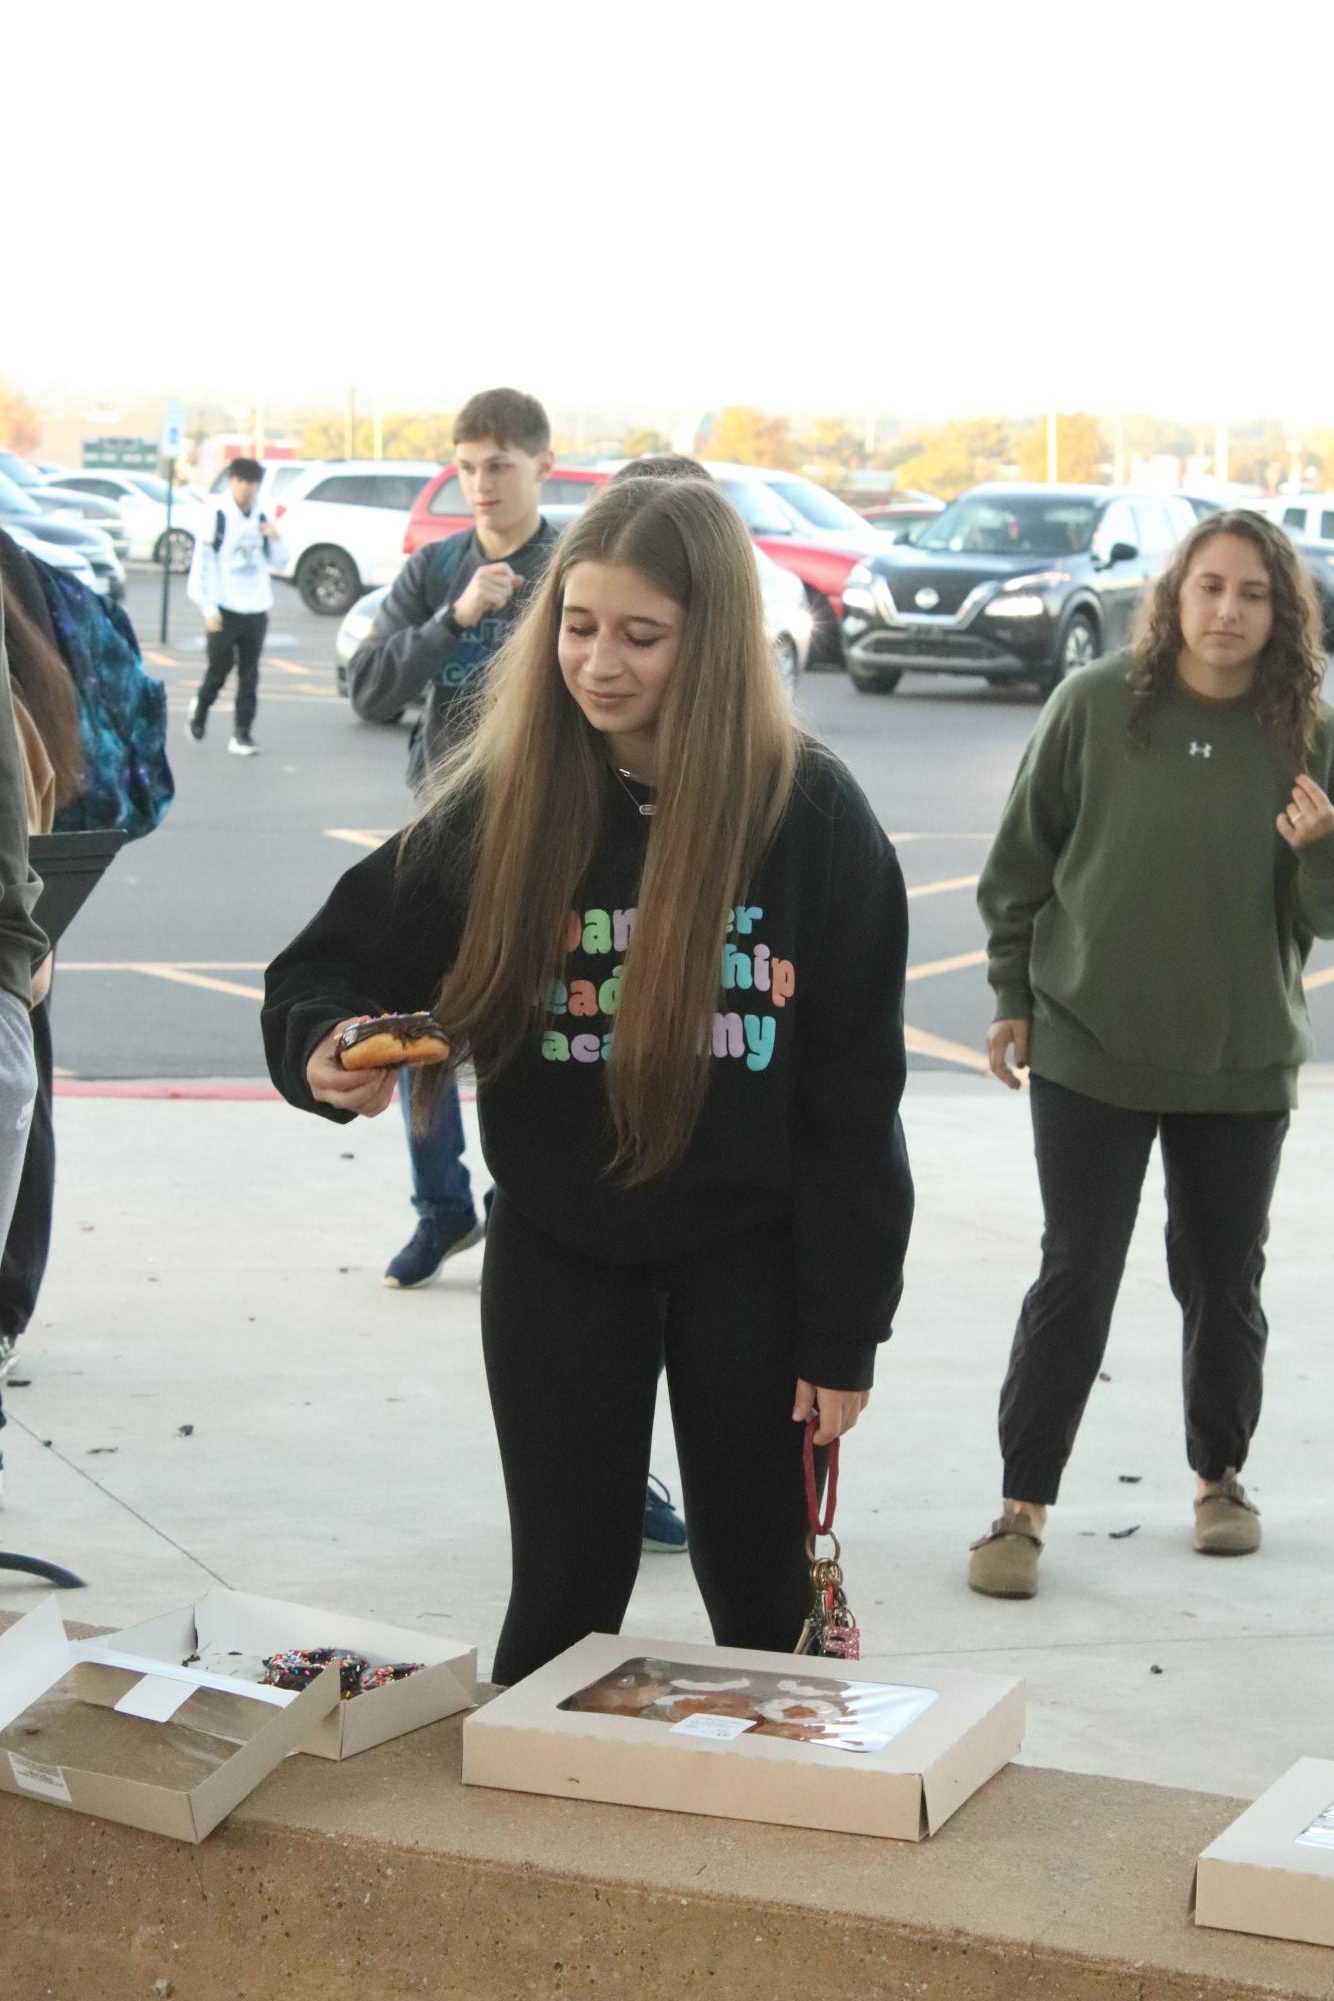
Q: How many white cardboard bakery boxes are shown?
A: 3